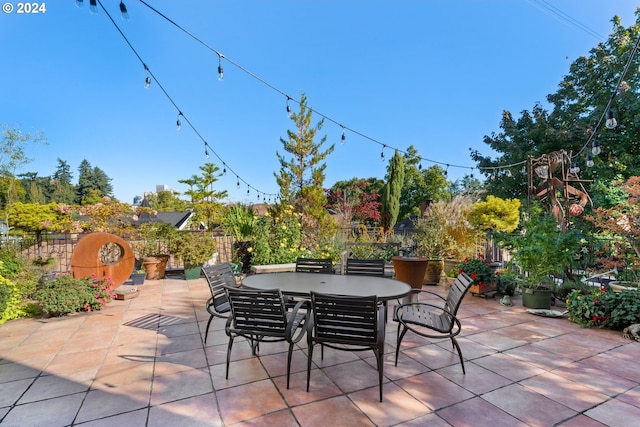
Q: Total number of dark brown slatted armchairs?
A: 6